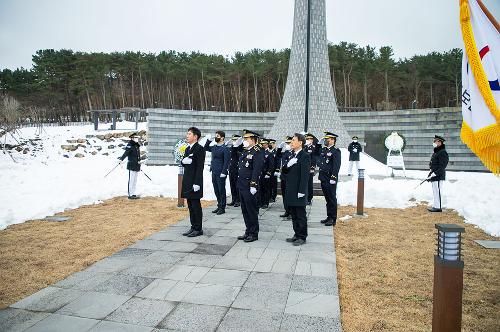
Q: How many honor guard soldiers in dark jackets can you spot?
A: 3